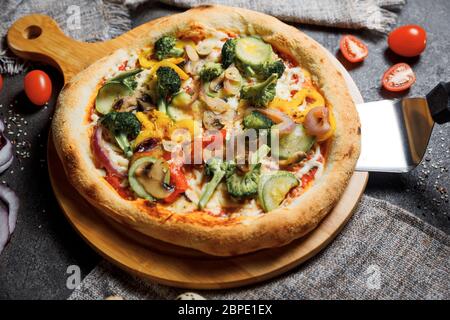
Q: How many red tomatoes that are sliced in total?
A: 2